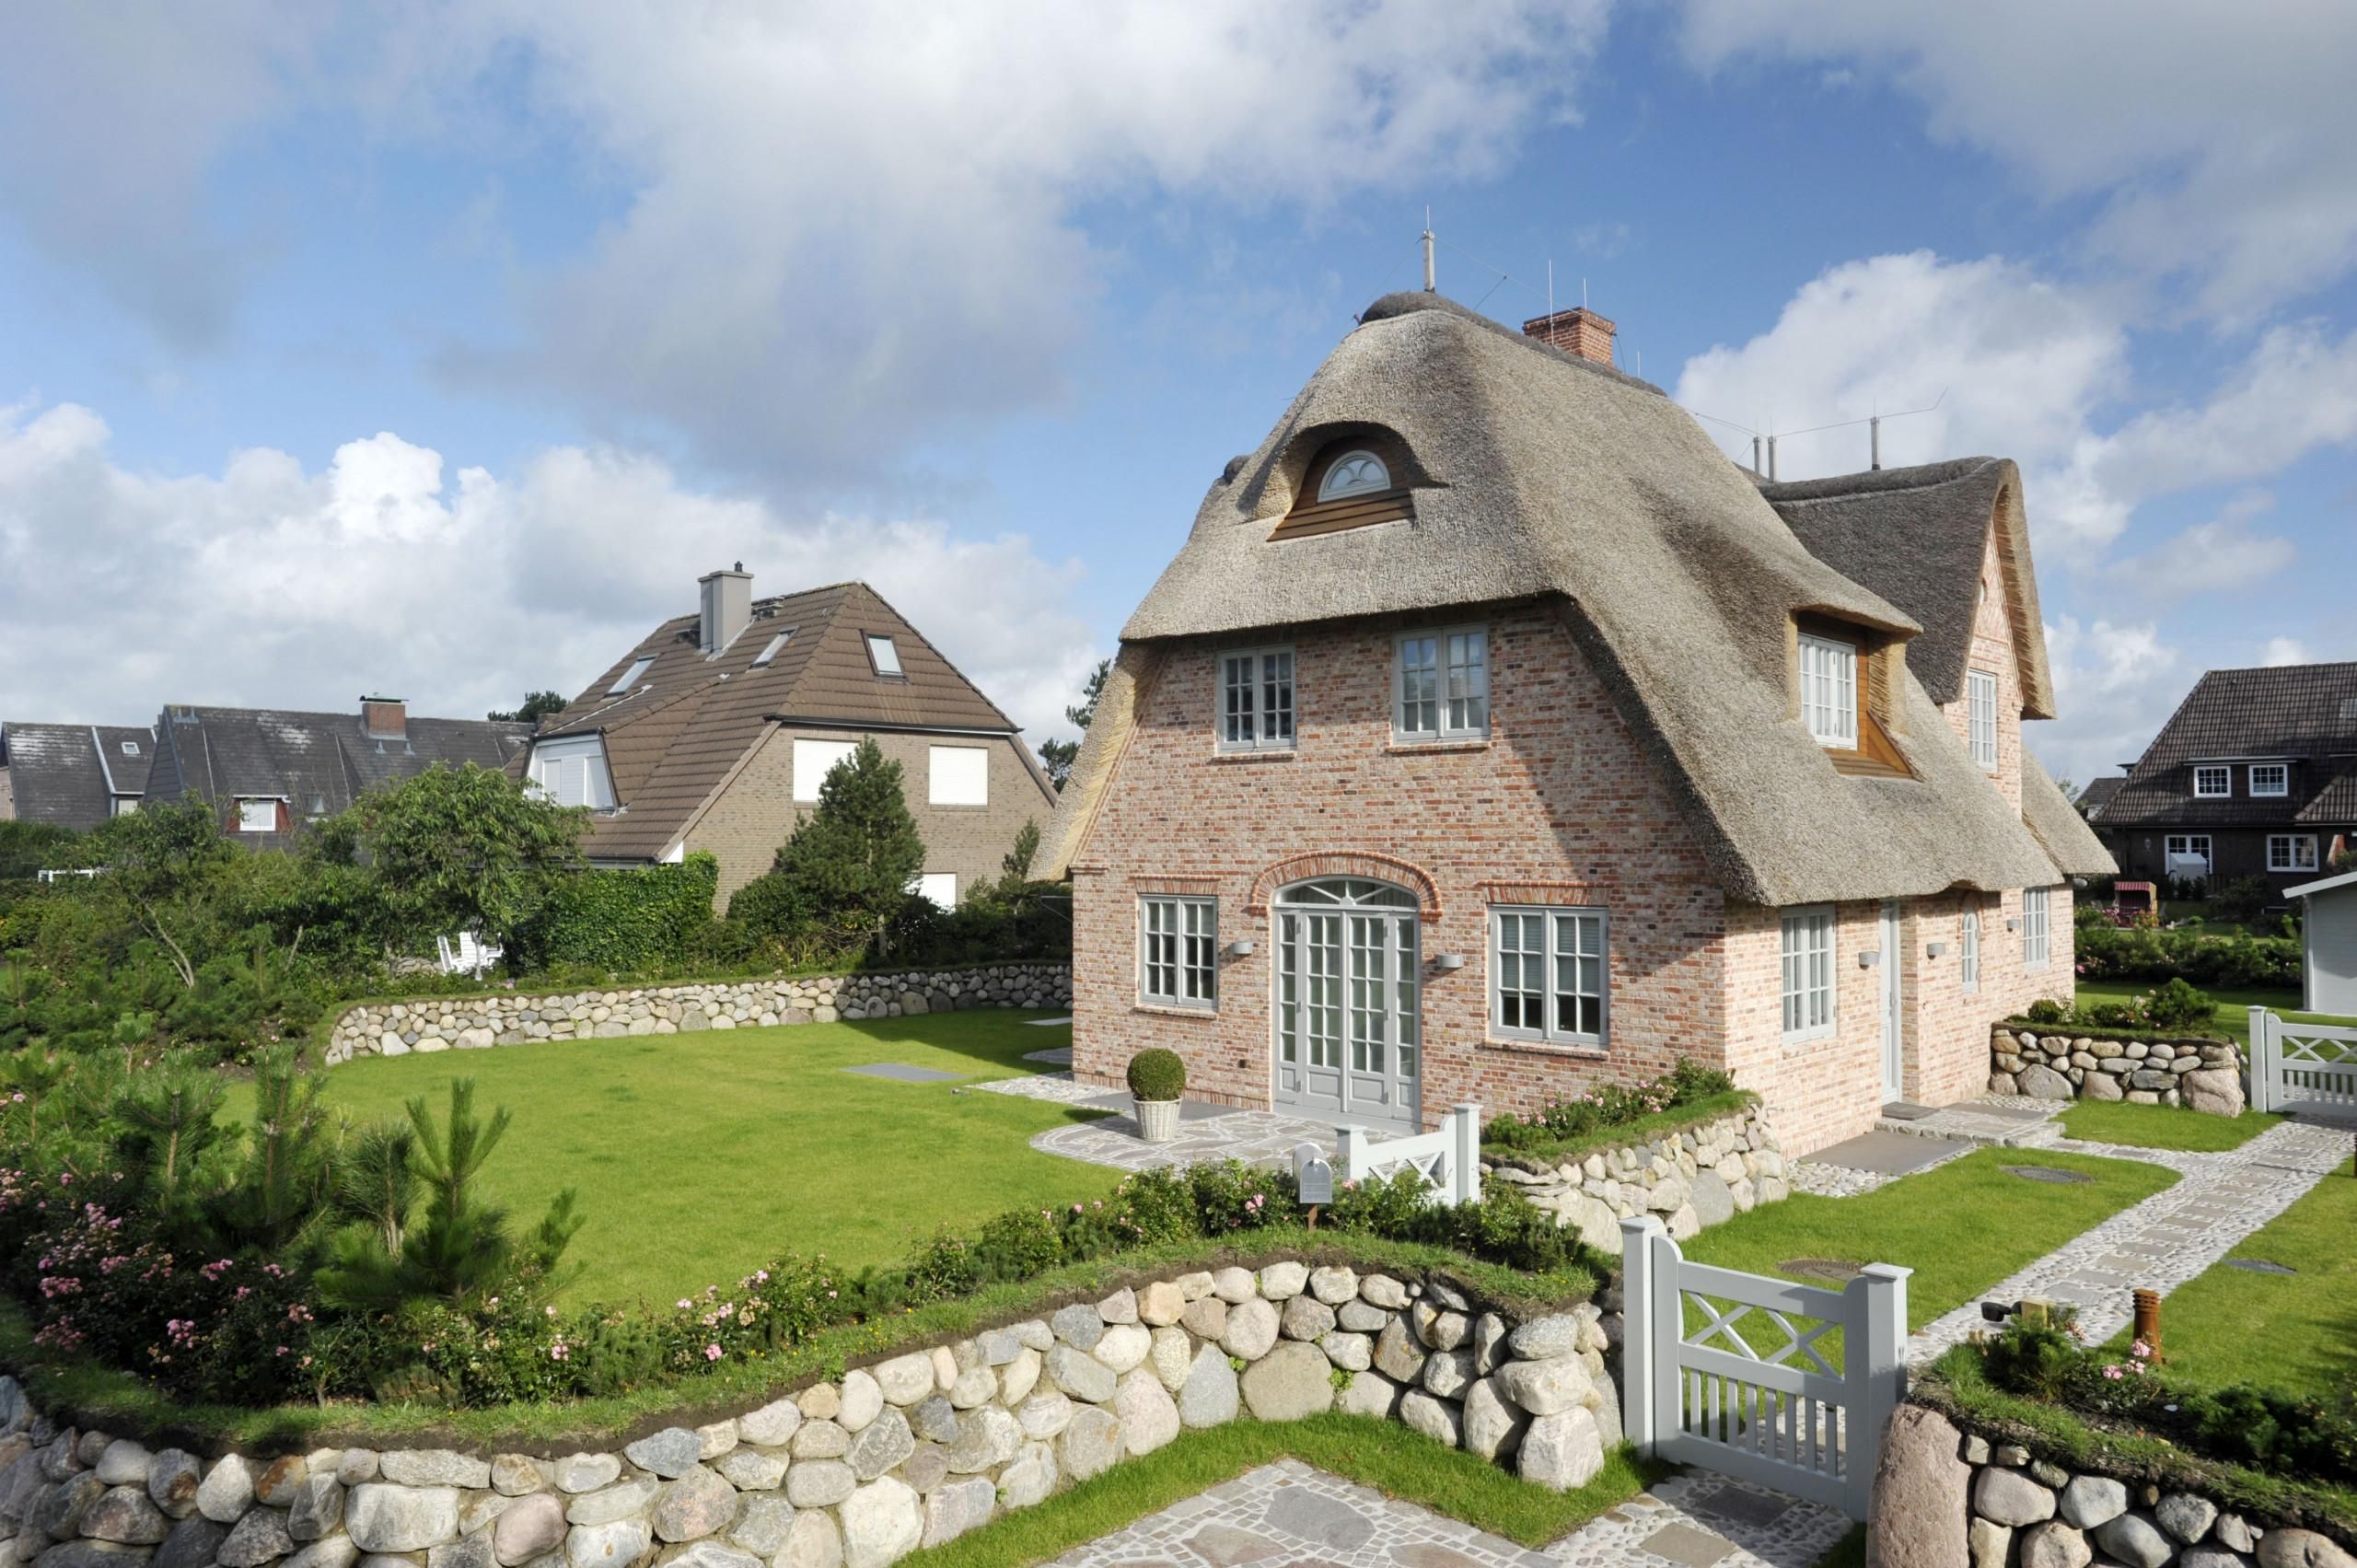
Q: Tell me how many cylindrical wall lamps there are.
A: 5